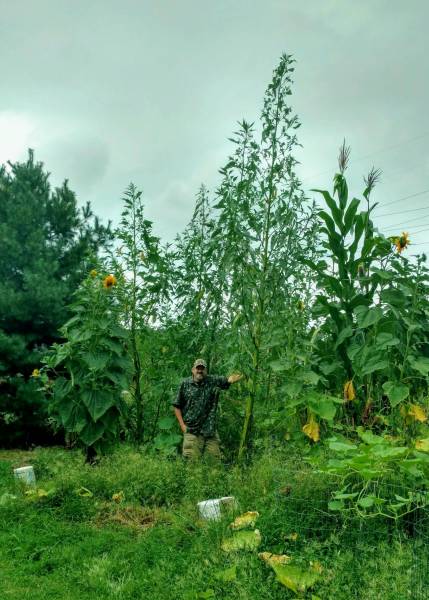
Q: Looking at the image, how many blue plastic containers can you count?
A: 0